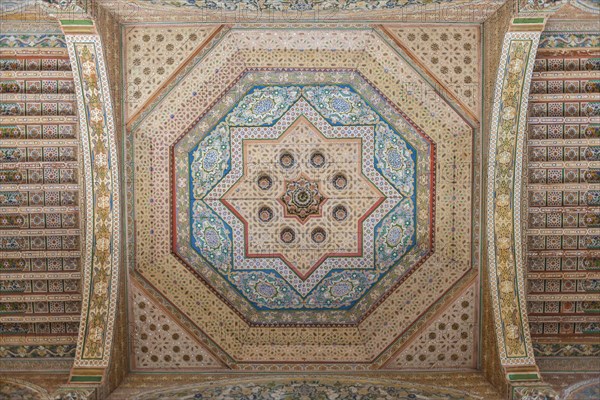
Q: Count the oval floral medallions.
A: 8